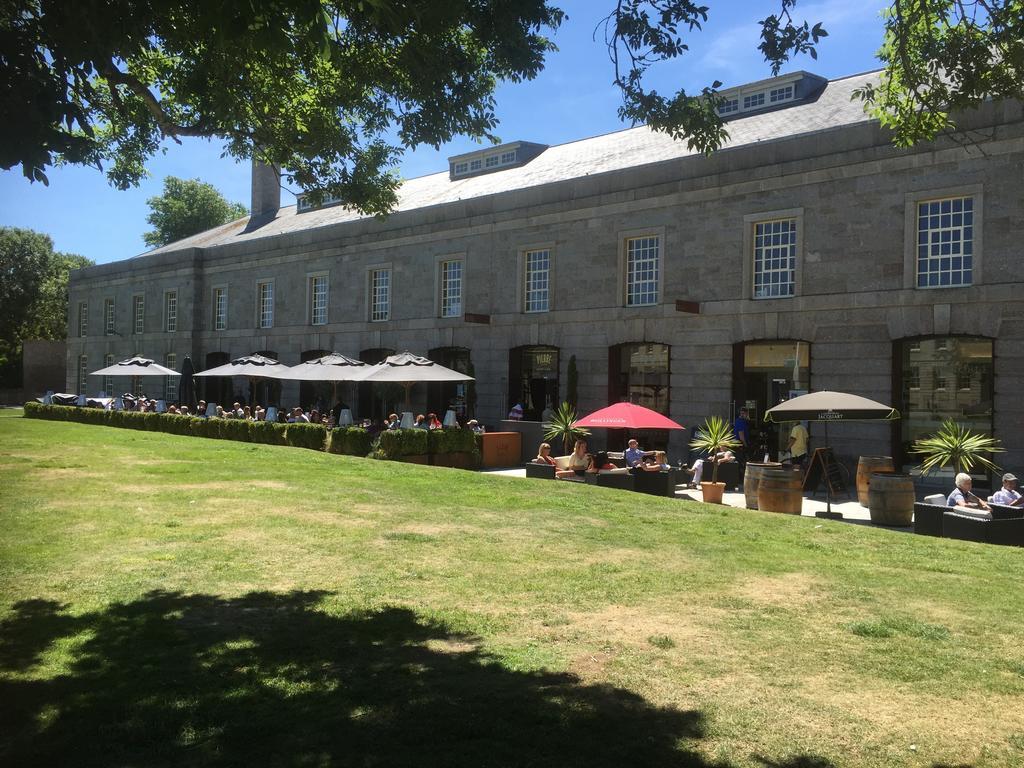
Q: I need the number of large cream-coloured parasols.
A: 4